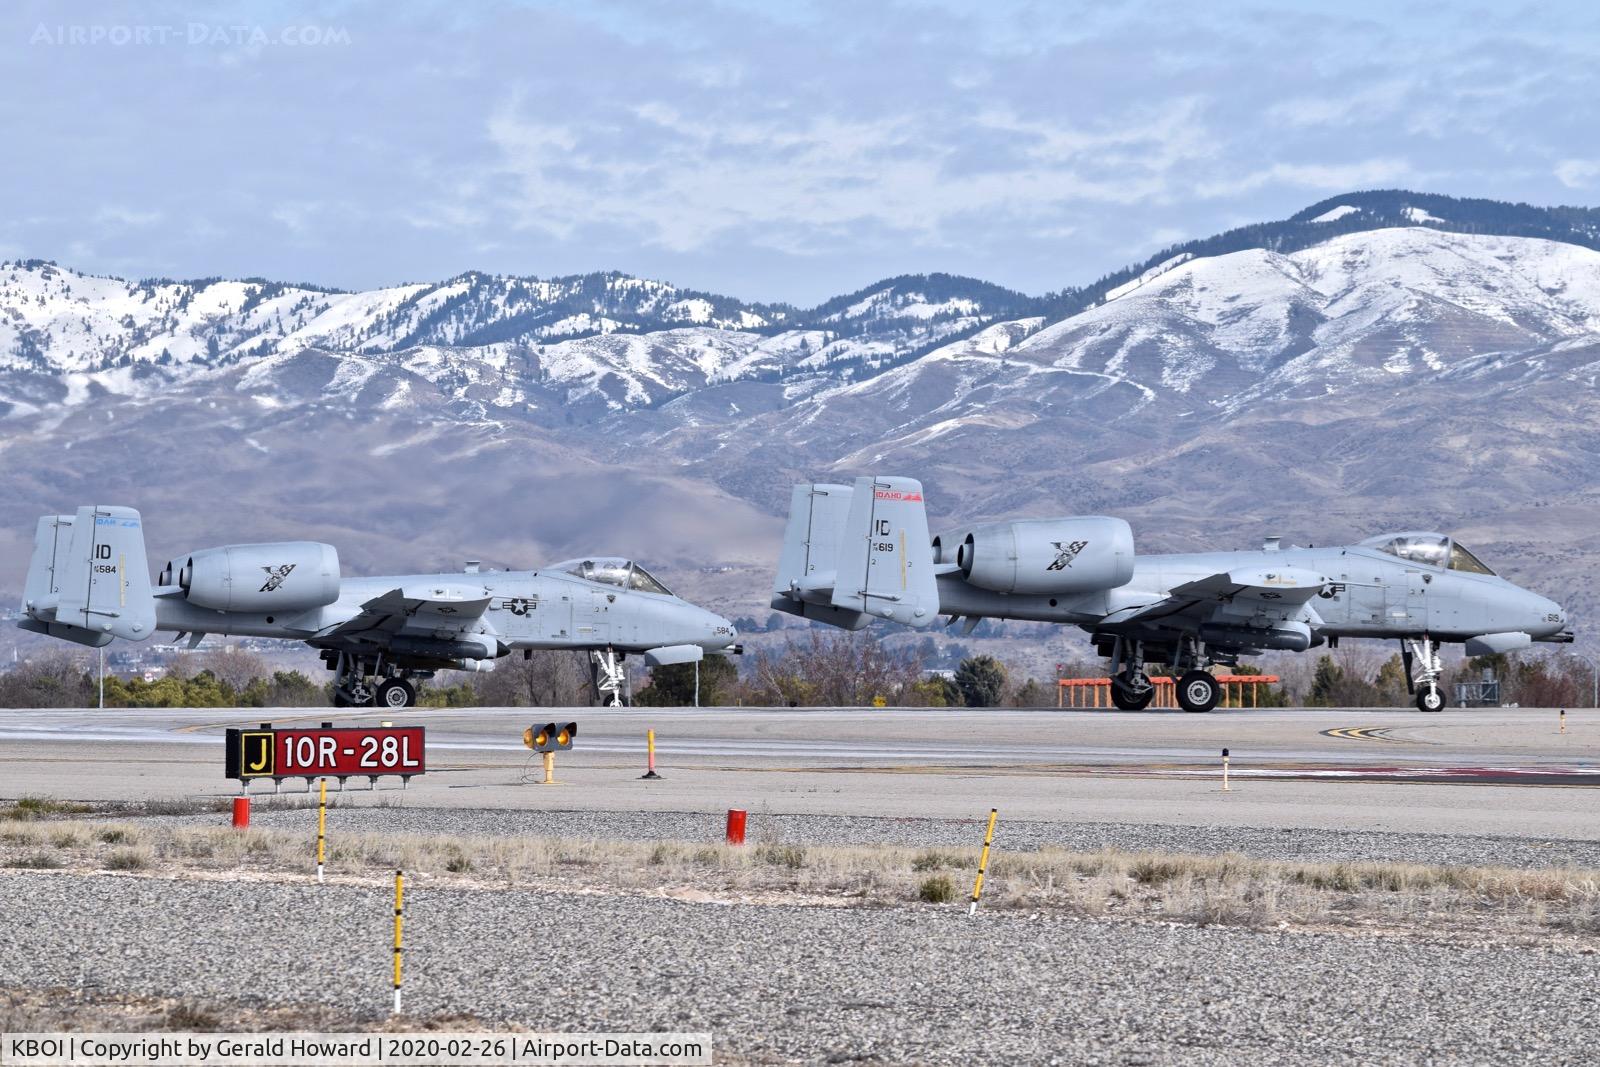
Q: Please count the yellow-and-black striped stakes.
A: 3